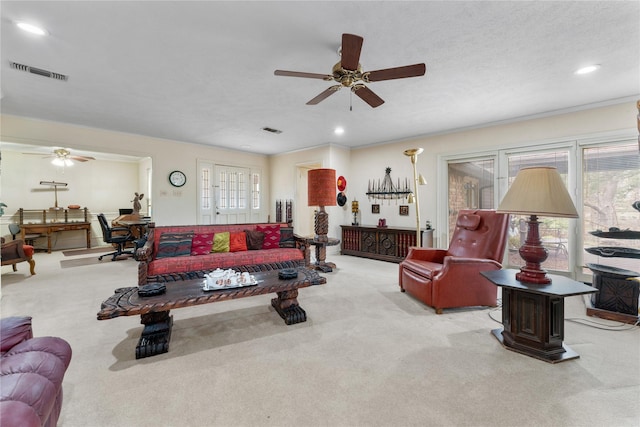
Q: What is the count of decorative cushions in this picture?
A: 7